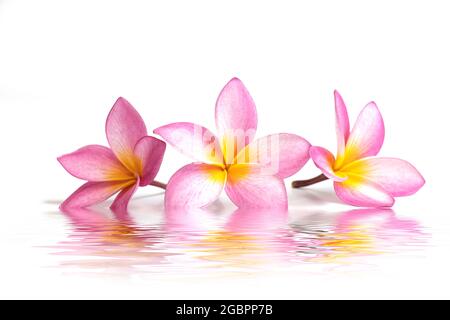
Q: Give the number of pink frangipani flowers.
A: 3